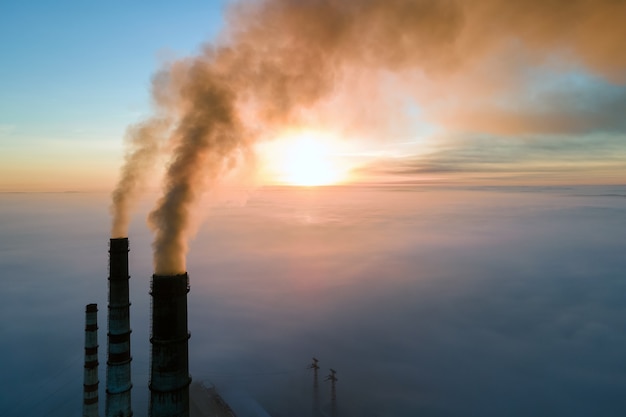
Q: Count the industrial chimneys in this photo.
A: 3